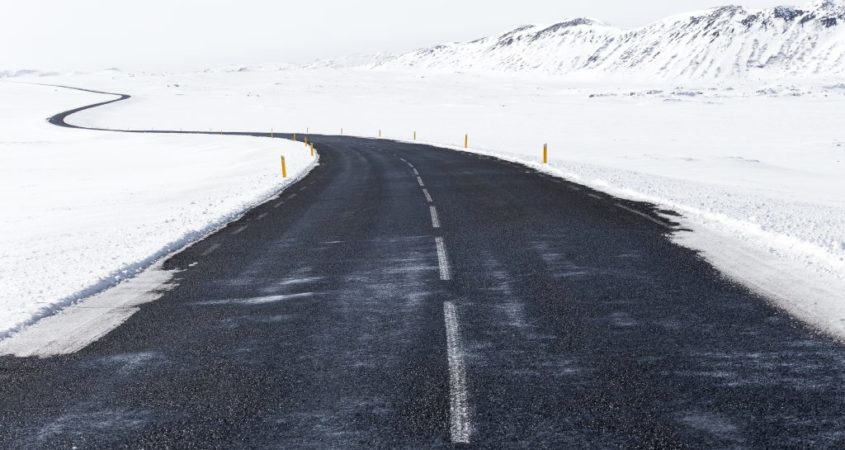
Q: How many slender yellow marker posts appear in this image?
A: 11